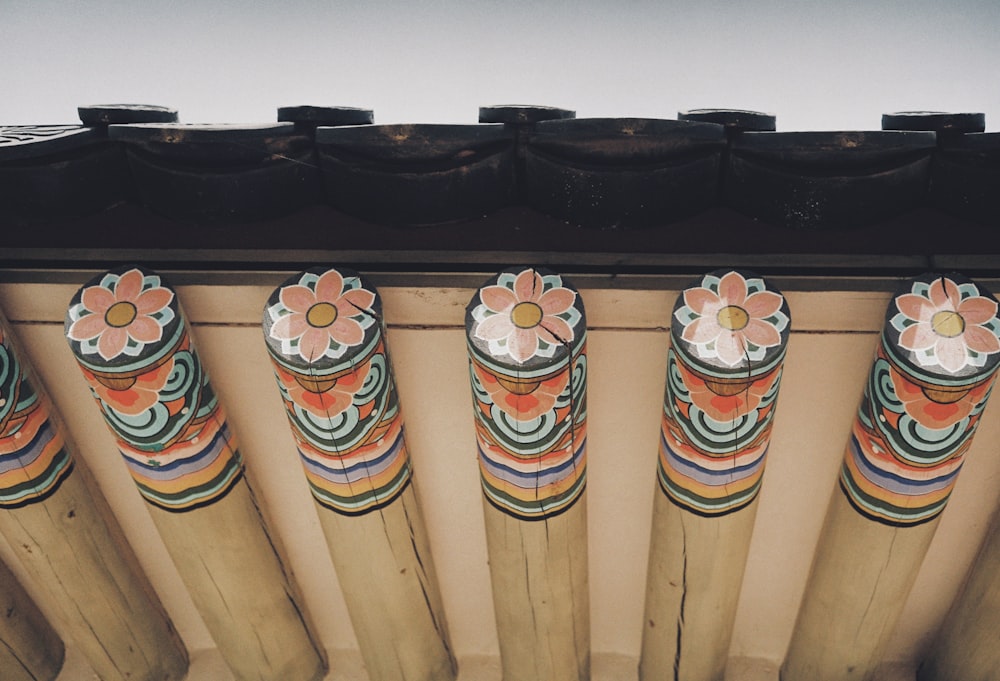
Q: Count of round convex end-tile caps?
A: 5